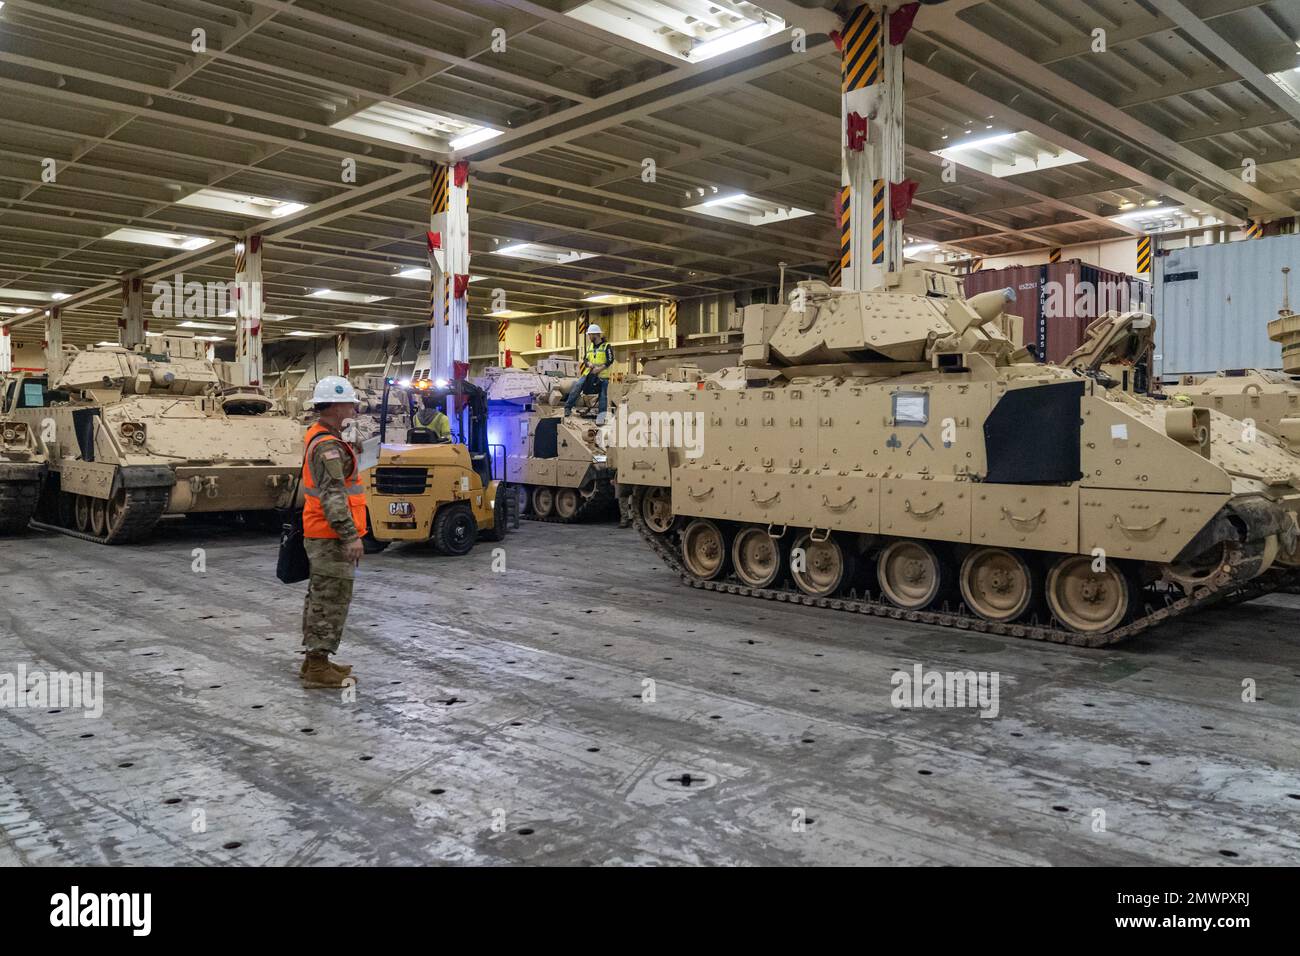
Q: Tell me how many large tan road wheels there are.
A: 6